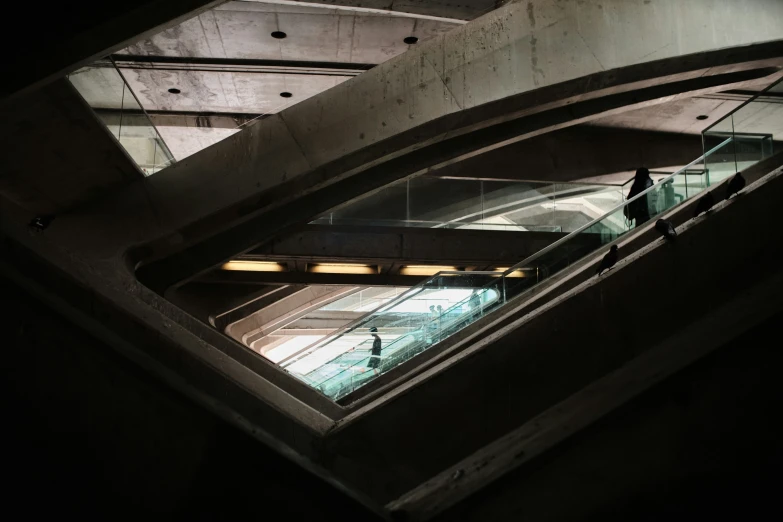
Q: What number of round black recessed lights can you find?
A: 5